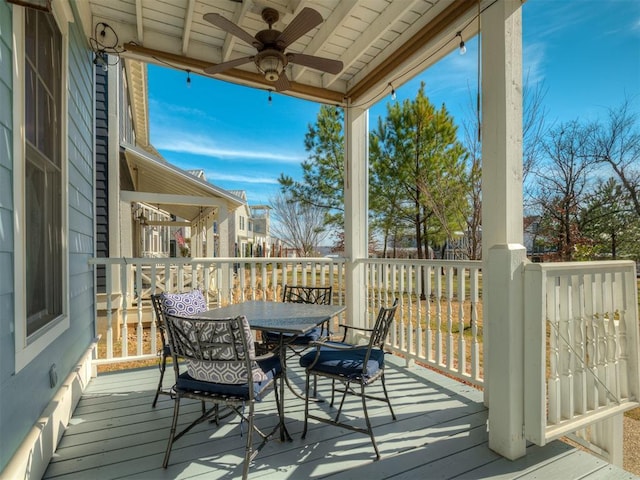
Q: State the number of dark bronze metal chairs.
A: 4